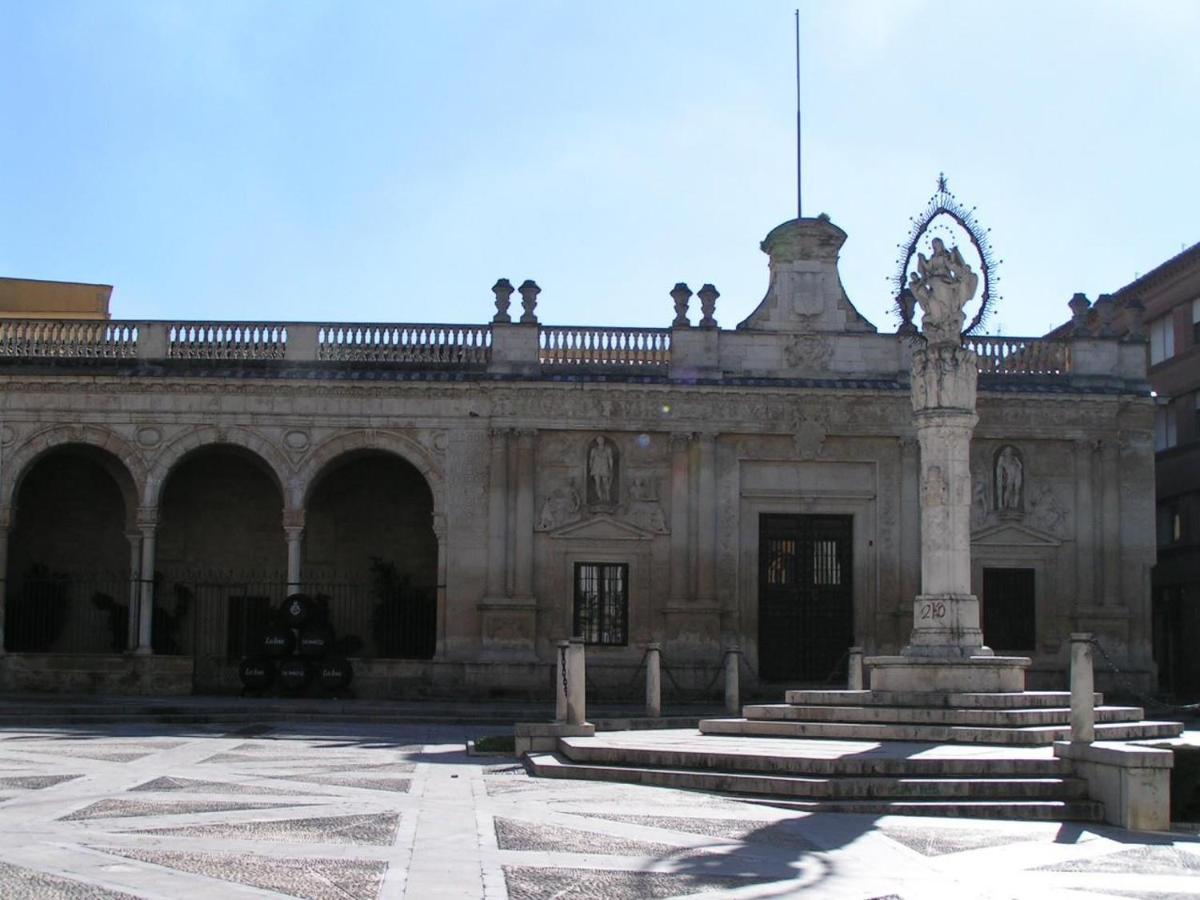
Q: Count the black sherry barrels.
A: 6